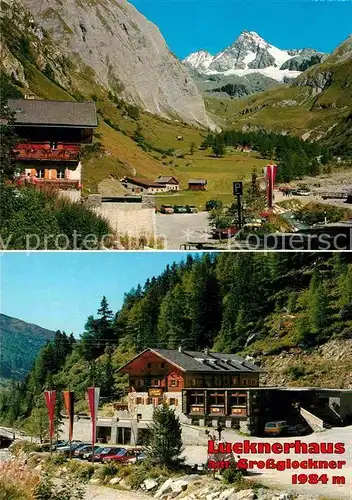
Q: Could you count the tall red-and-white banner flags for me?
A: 3